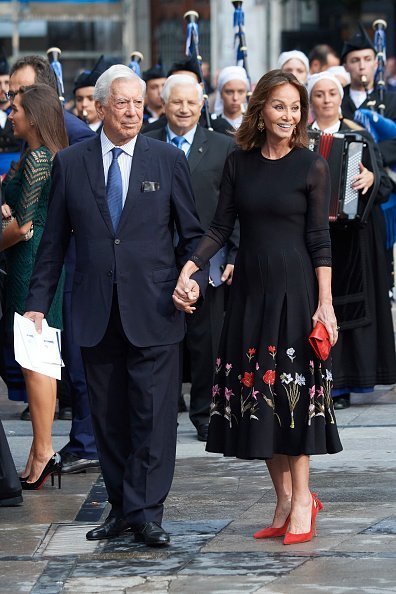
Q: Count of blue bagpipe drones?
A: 5